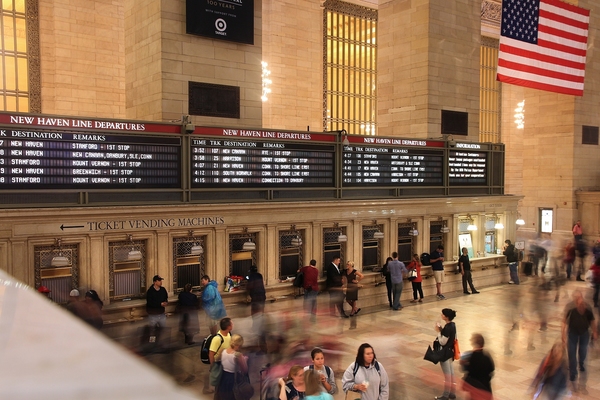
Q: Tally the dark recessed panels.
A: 3